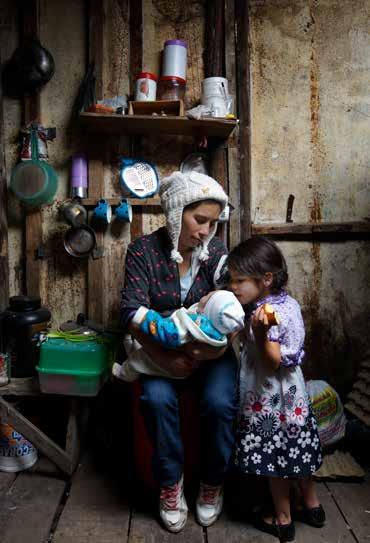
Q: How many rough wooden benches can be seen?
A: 1